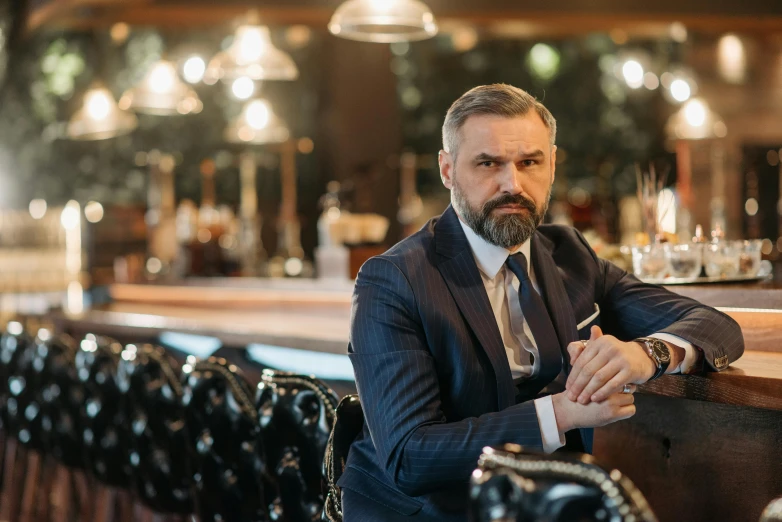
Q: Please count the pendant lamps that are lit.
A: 6